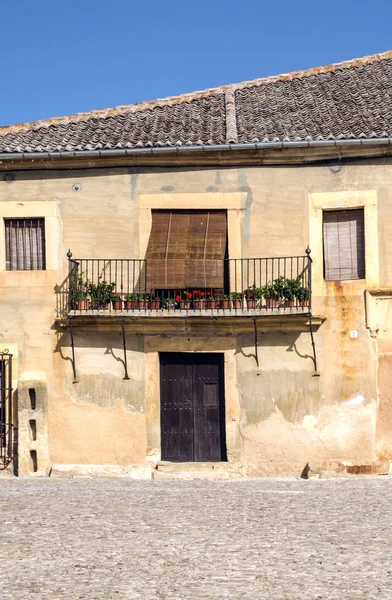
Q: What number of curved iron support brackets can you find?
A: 4